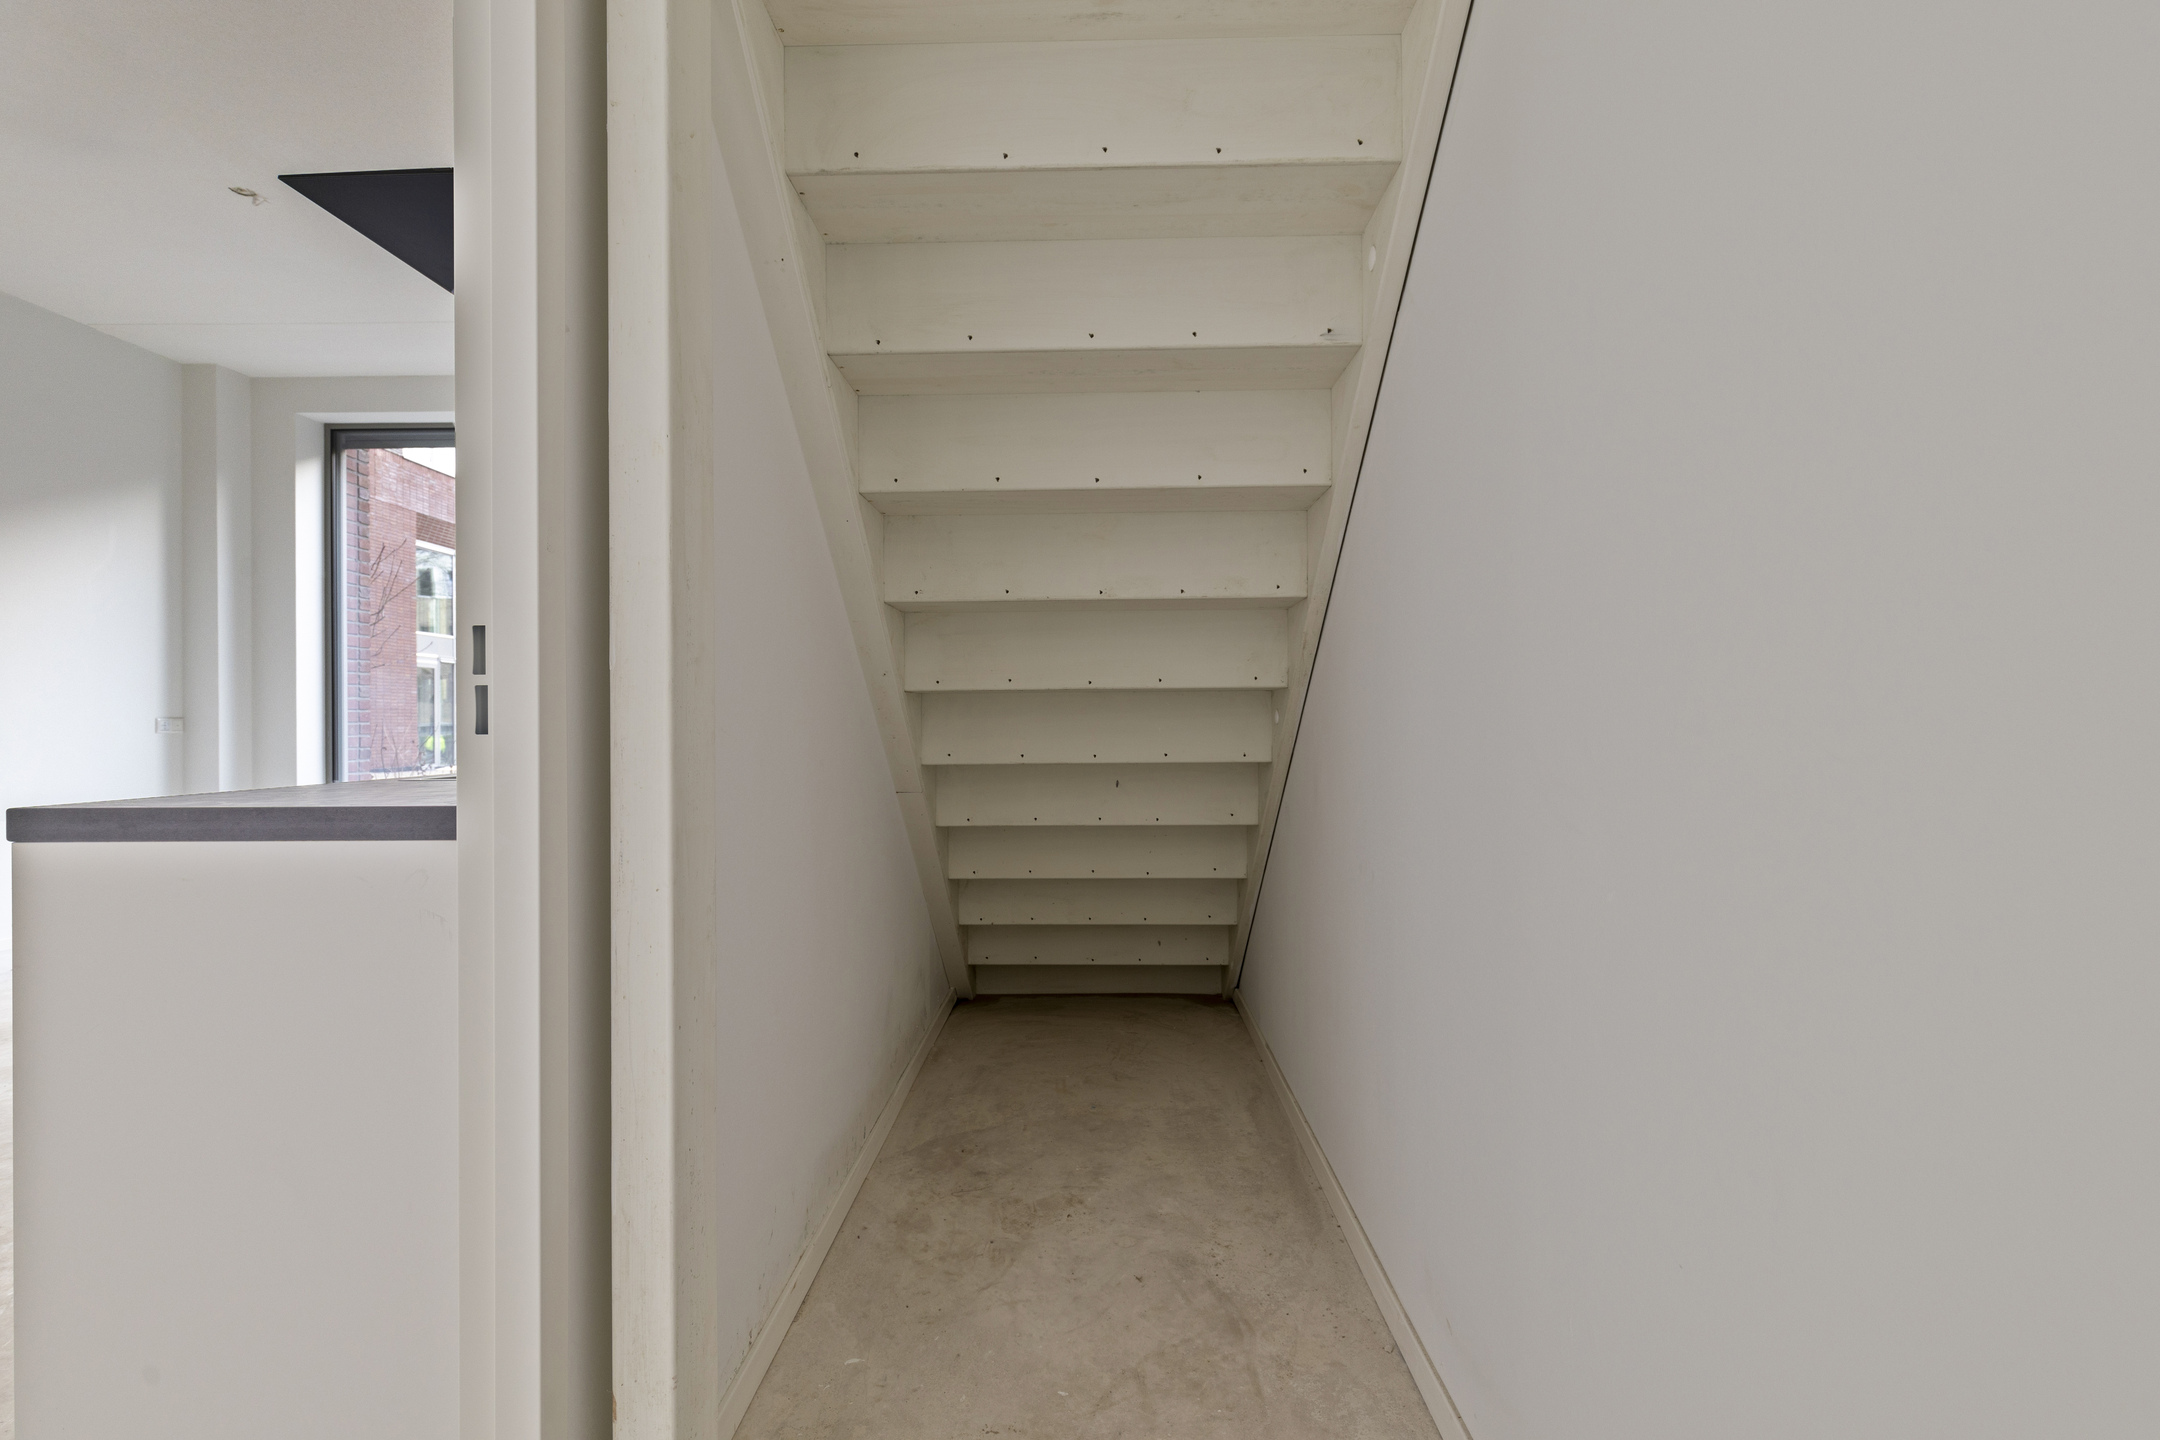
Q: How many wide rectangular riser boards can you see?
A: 11